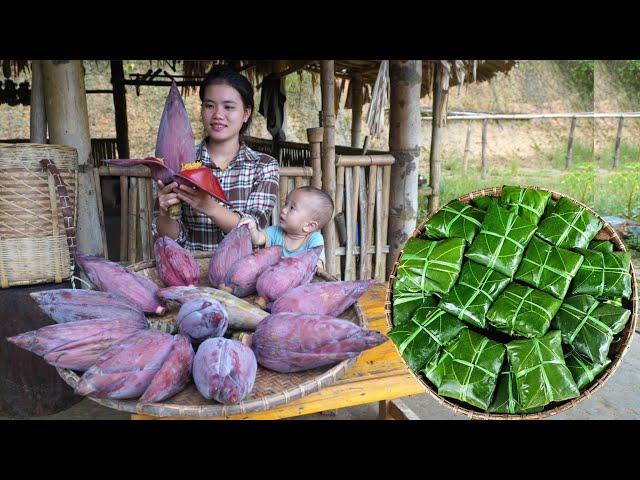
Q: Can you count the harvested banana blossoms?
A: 14